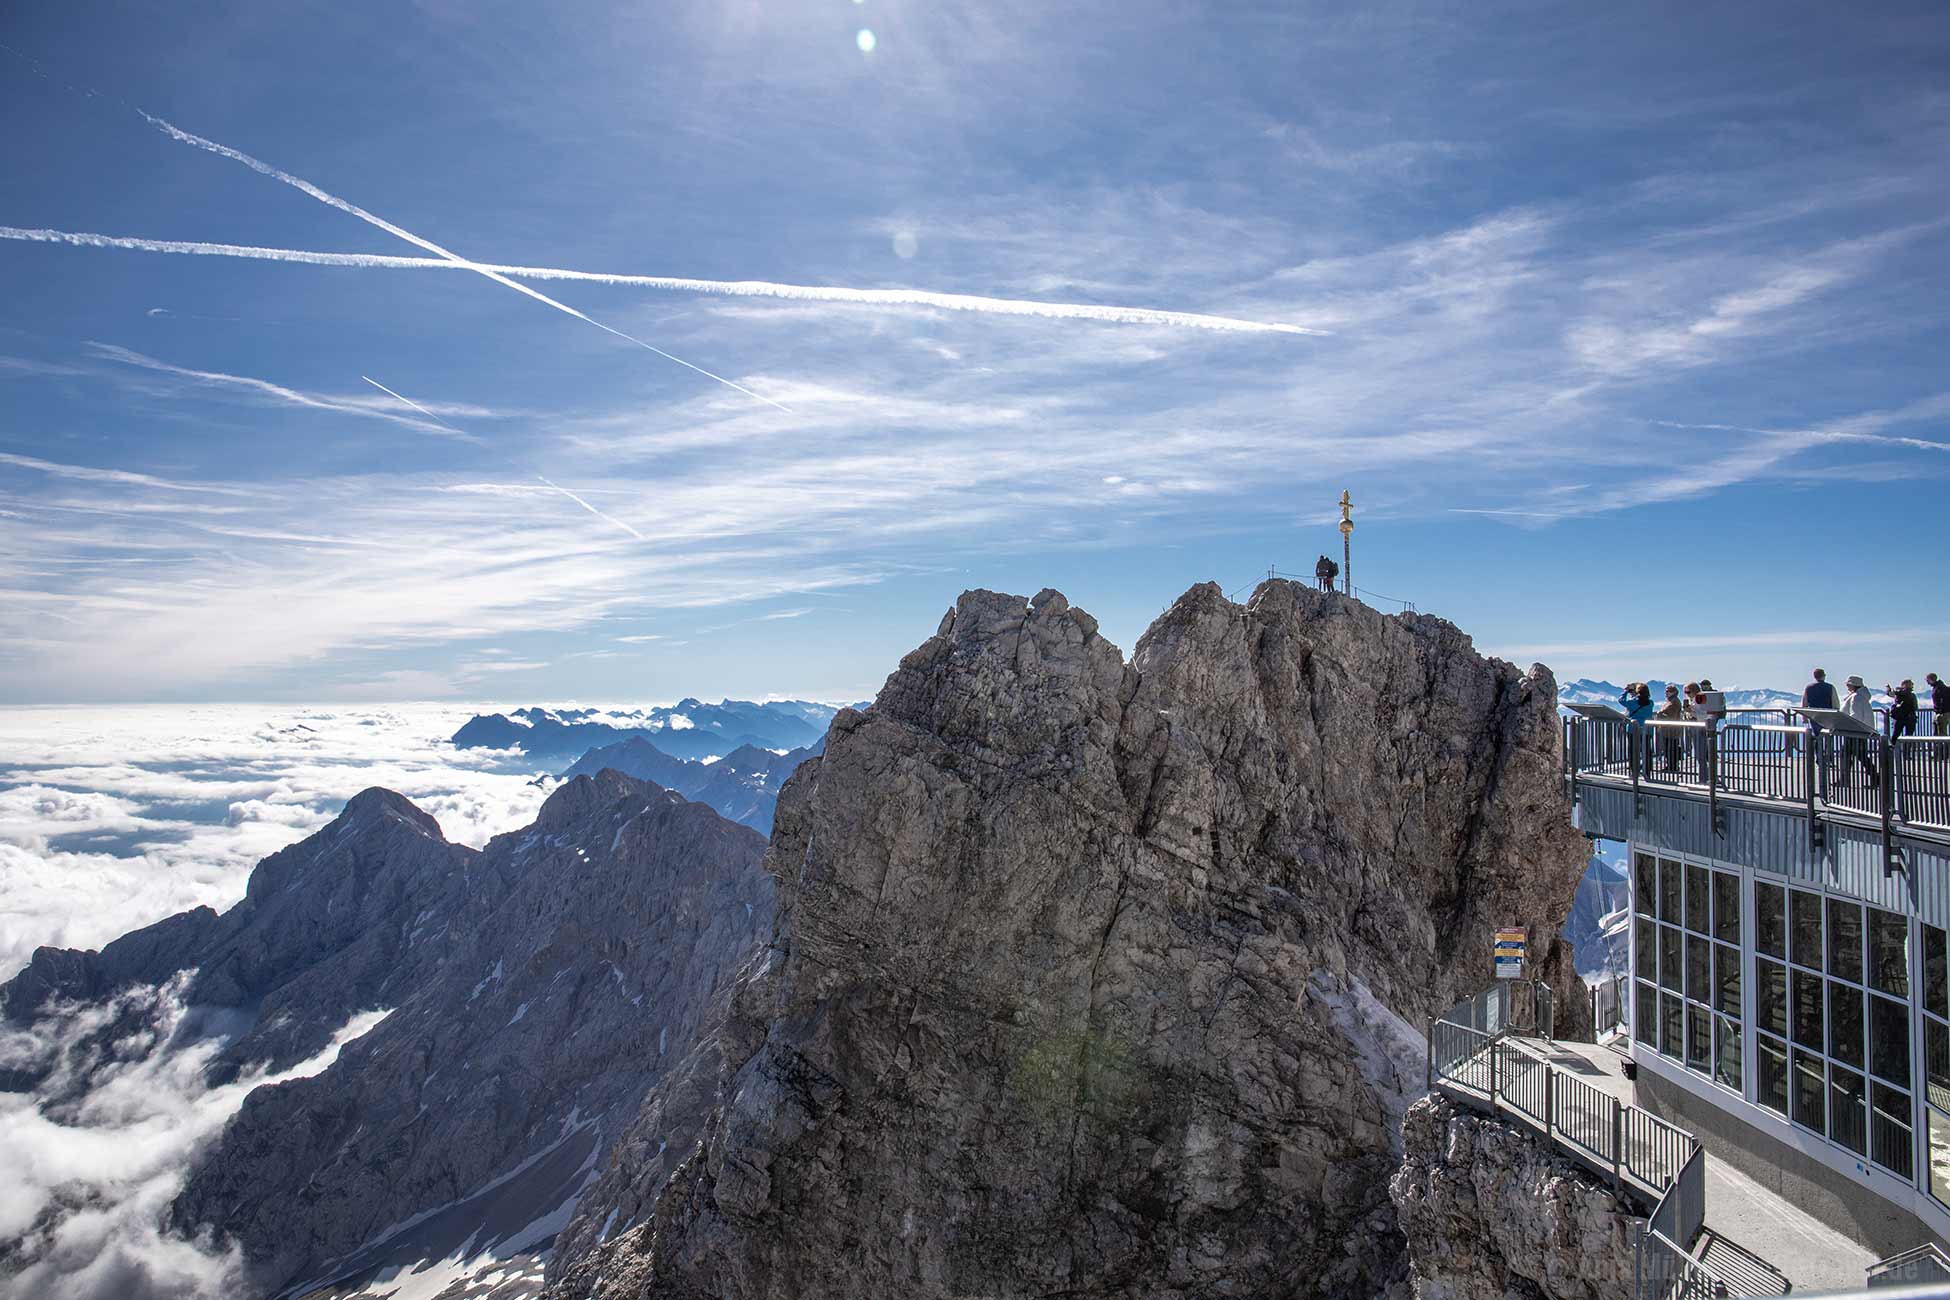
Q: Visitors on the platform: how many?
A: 8